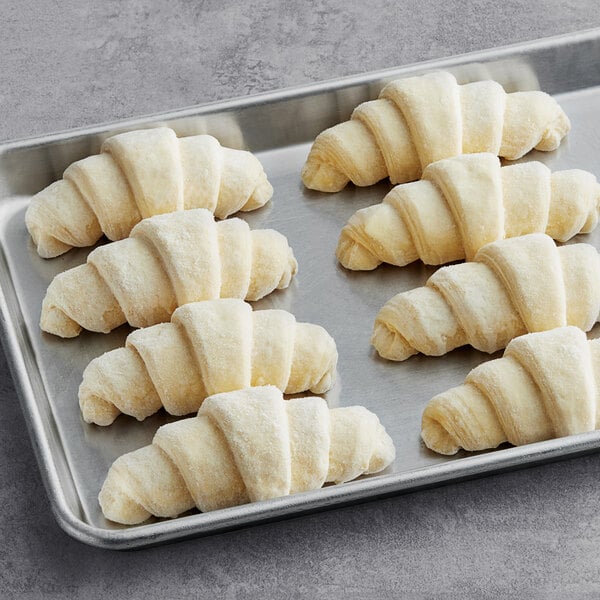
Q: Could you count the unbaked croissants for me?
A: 8